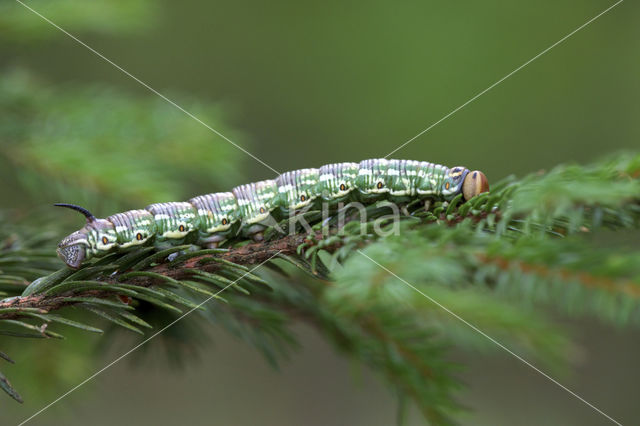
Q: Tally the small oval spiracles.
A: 9